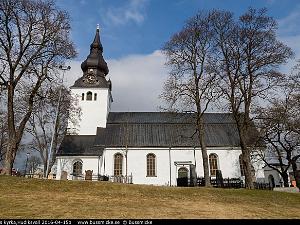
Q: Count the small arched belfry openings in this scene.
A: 3